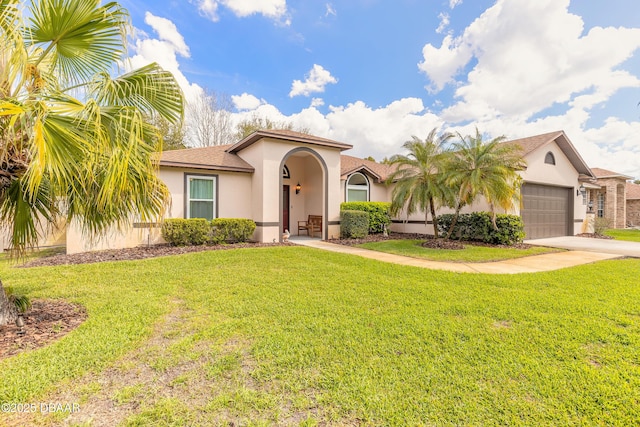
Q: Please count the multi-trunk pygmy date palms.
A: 1